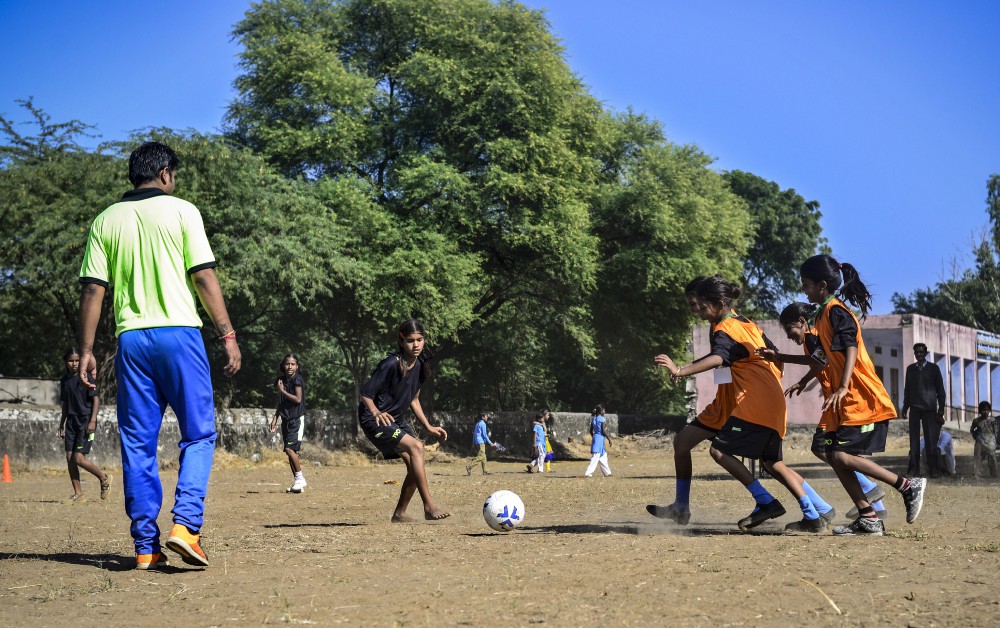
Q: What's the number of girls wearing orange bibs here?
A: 4